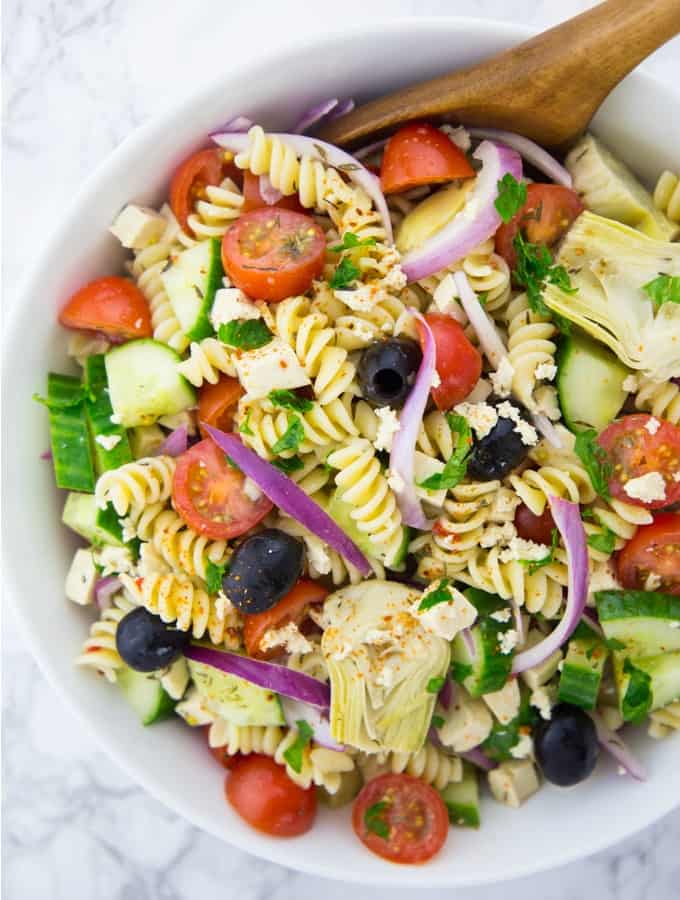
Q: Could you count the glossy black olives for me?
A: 5